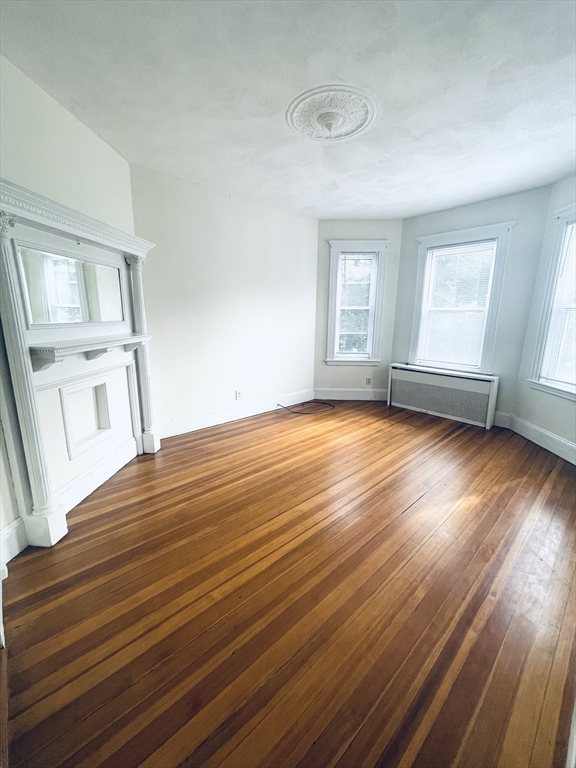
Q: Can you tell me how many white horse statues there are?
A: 0